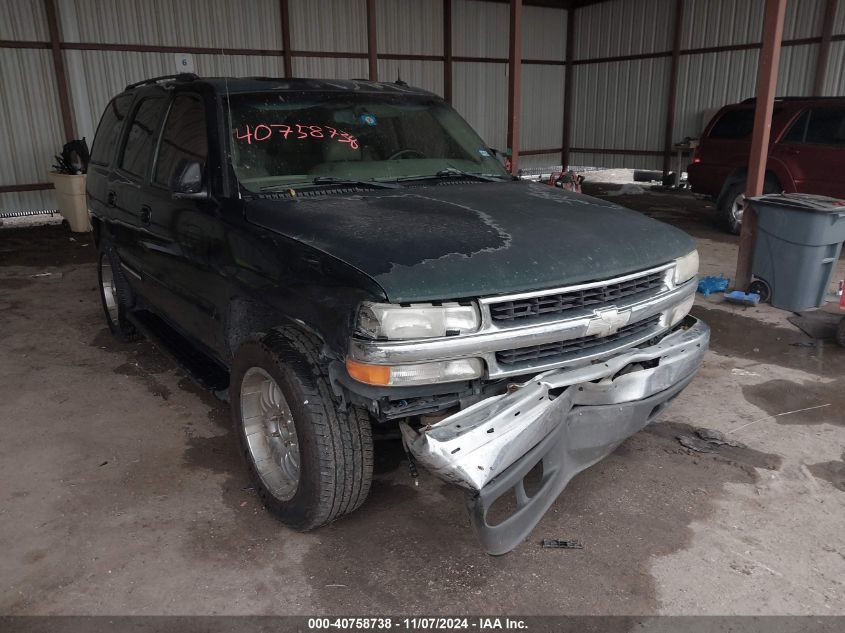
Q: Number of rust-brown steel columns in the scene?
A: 9